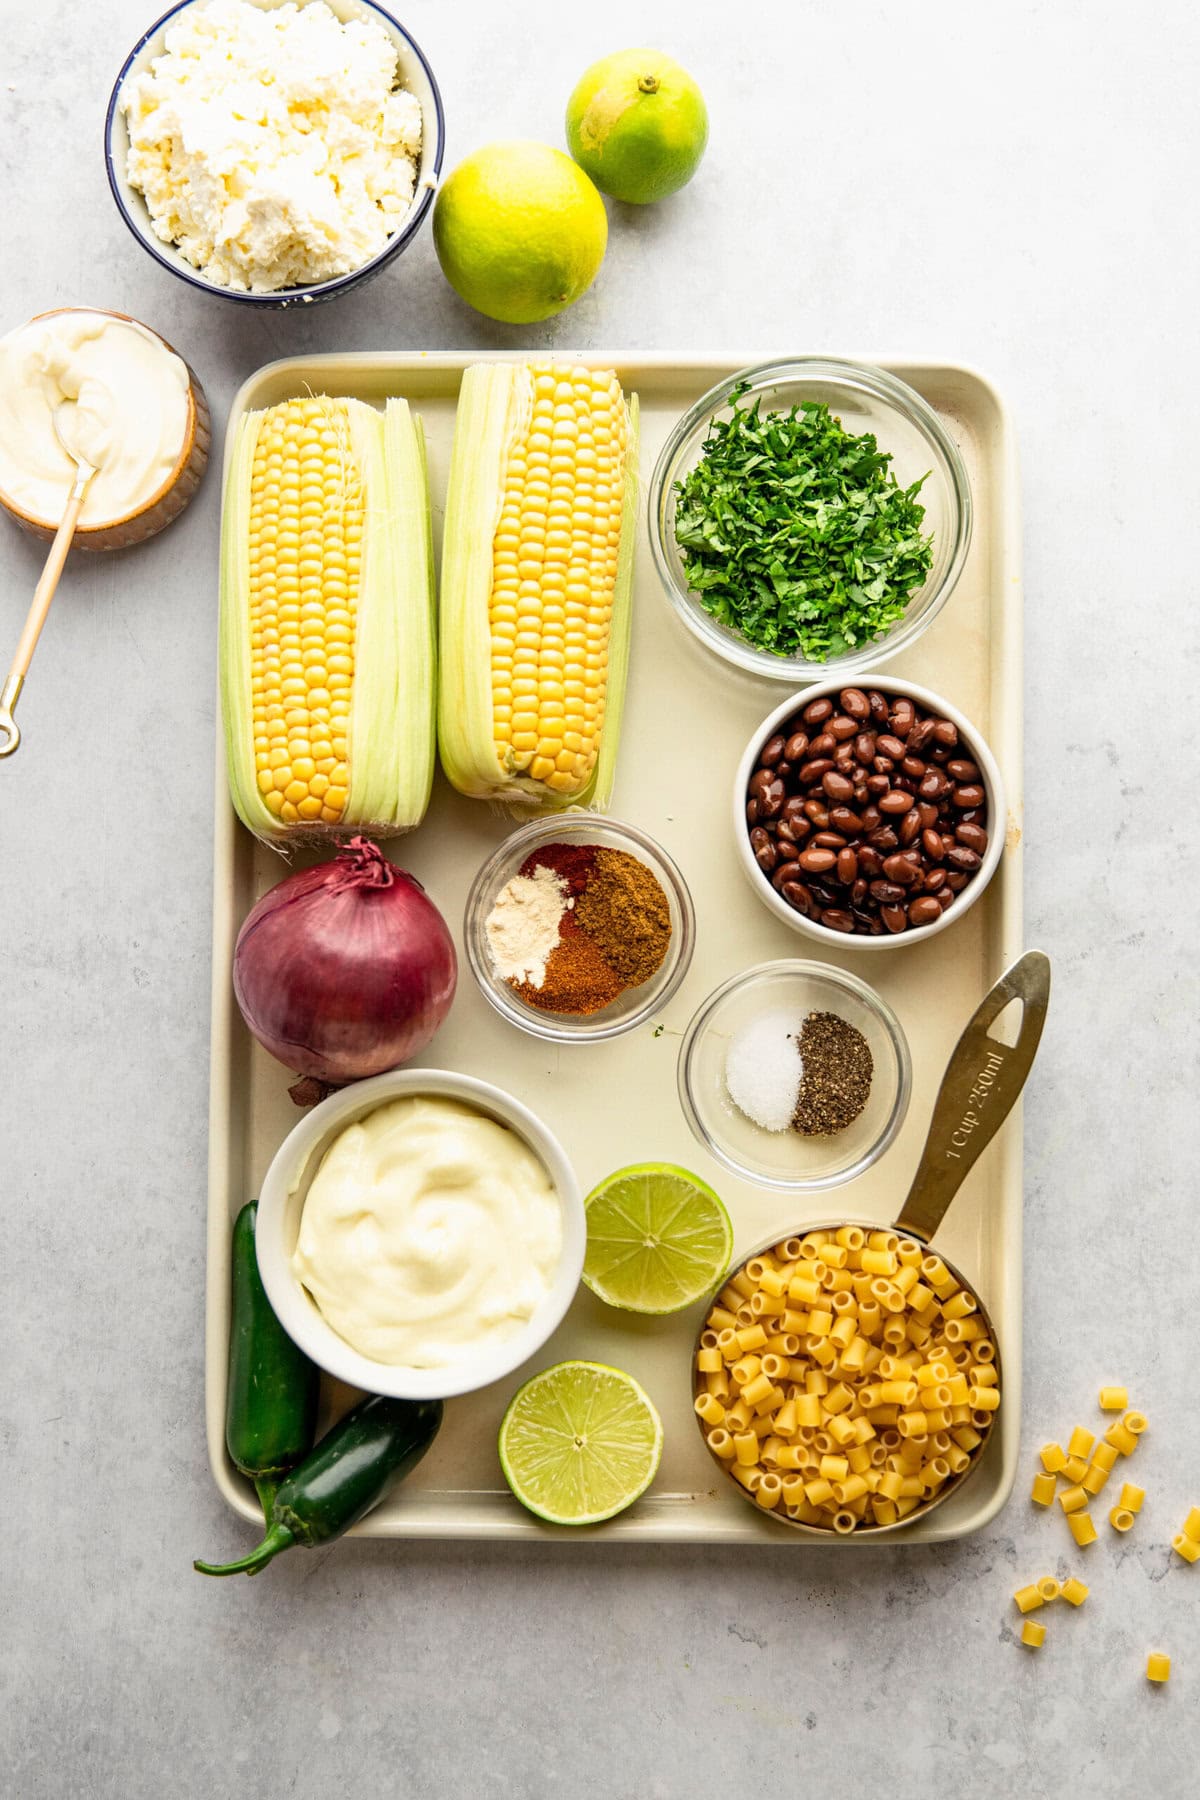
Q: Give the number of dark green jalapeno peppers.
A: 2